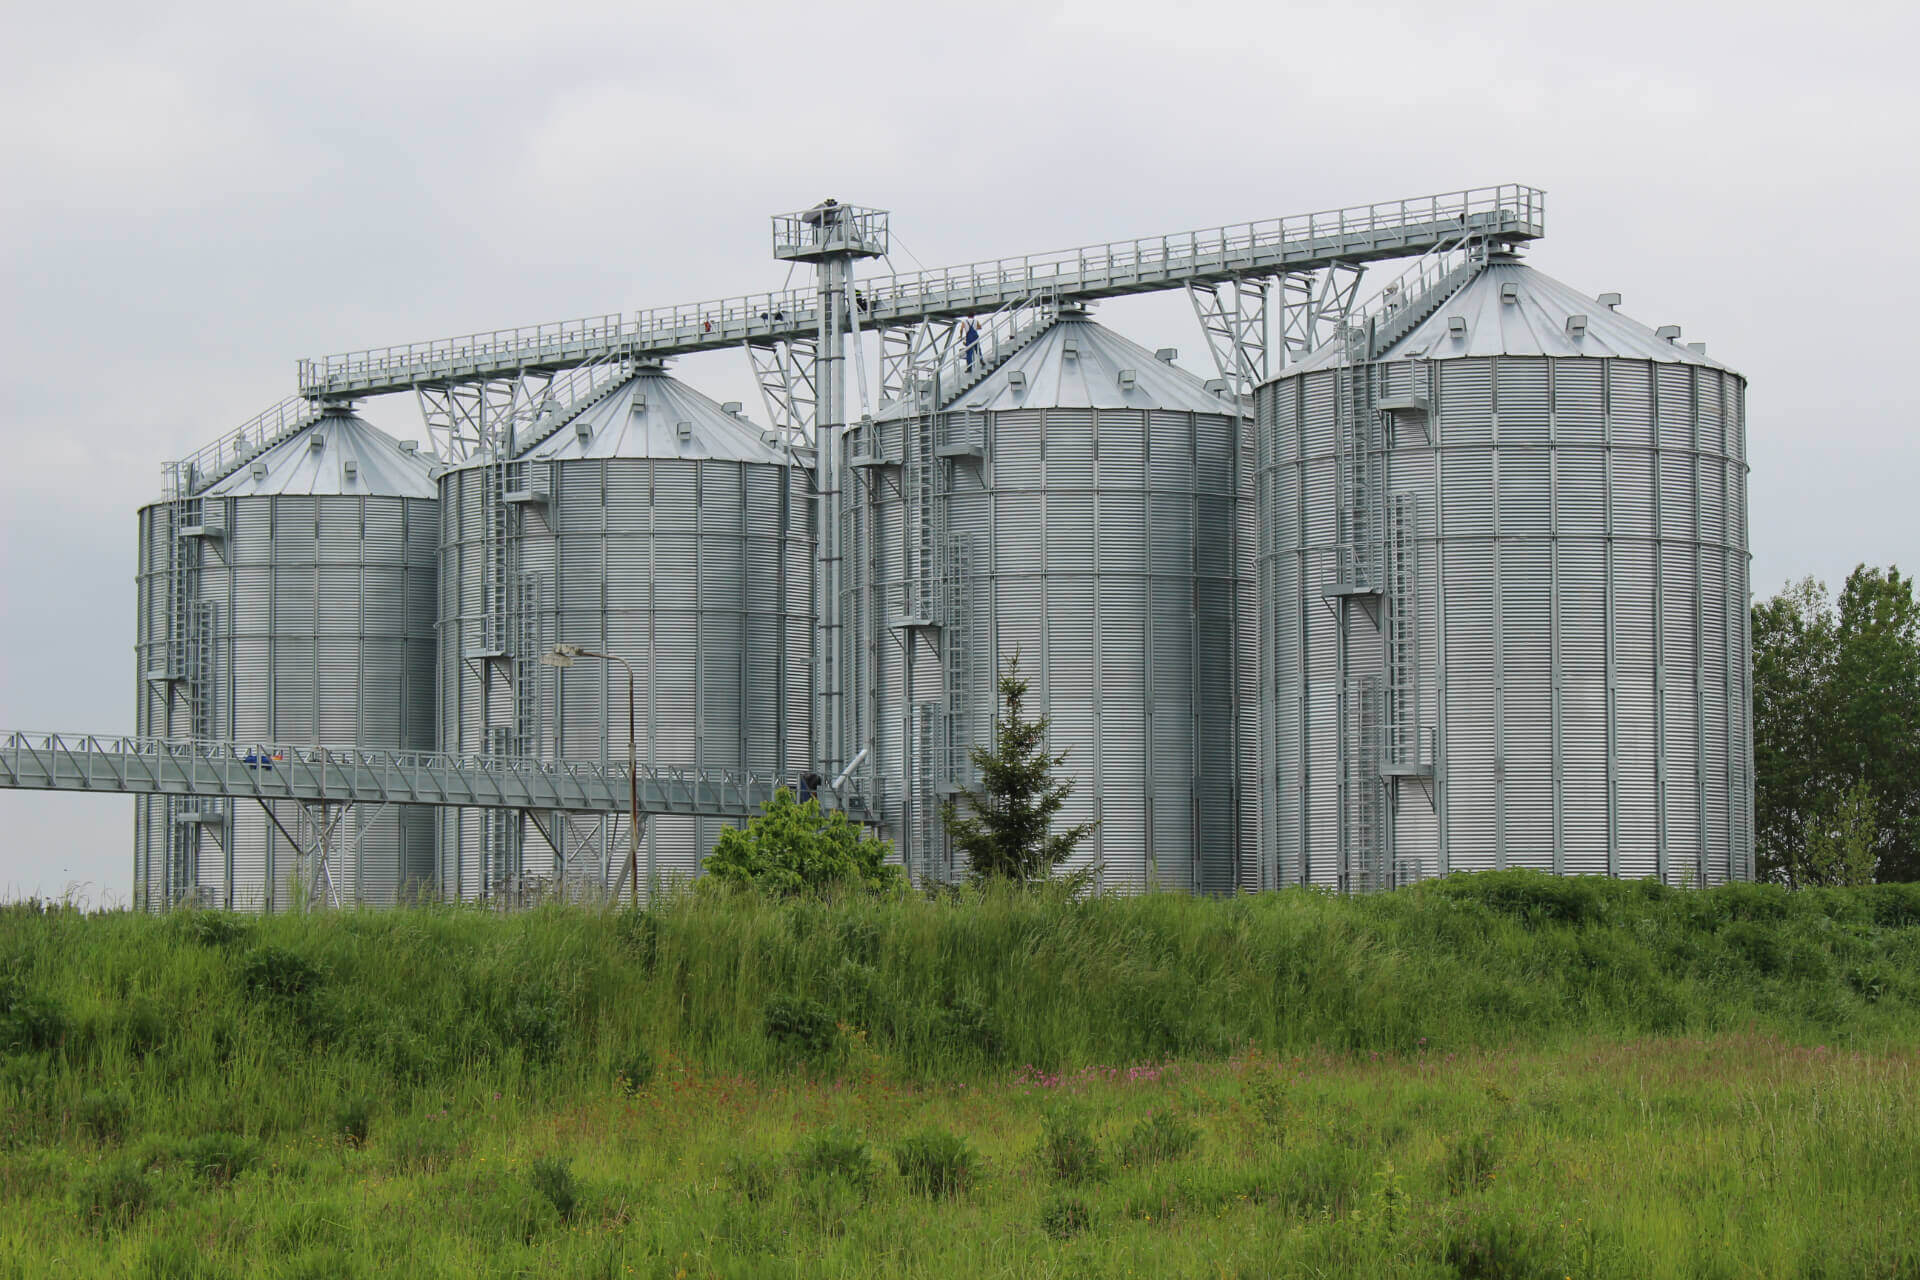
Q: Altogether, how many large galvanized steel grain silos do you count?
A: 4